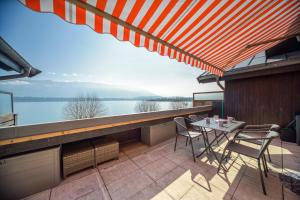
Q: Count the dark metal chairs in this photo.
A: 4